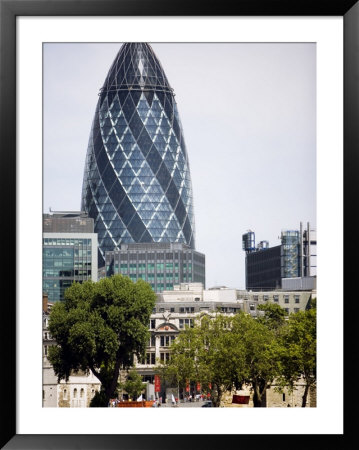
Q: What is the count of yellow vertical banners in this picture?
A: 0